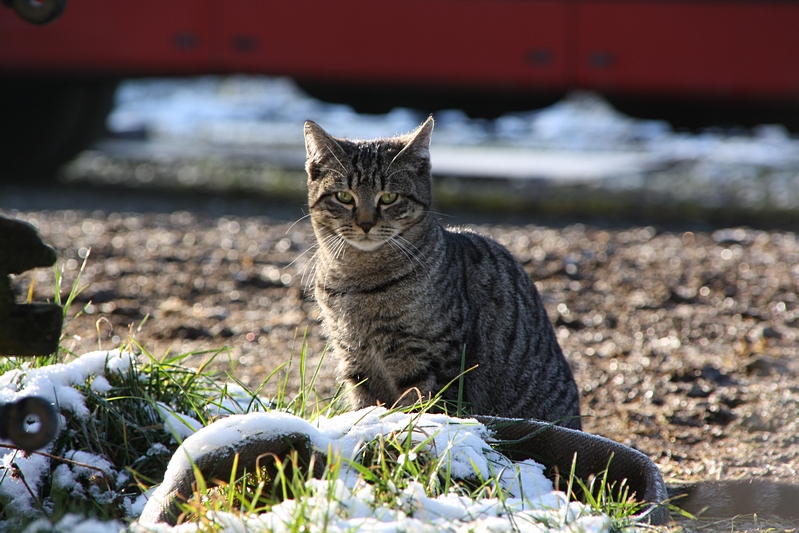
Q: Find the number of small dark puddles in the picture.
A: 0